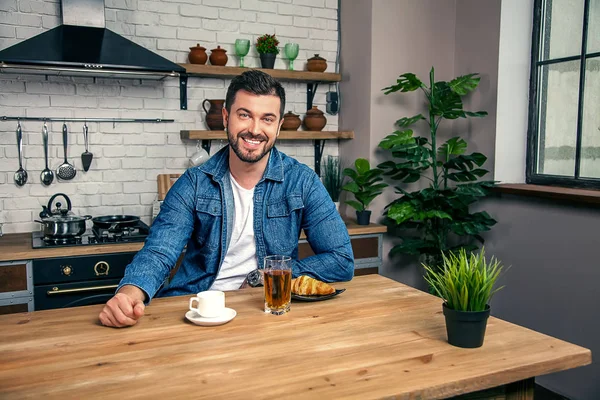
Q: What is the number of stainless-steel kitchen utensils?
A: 4